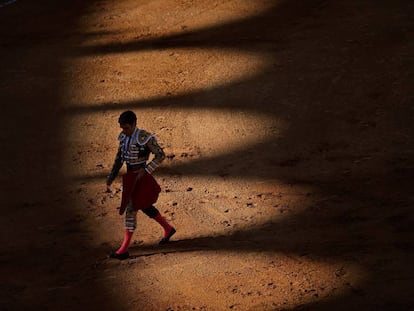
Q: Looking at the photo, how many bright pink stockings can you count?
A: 2